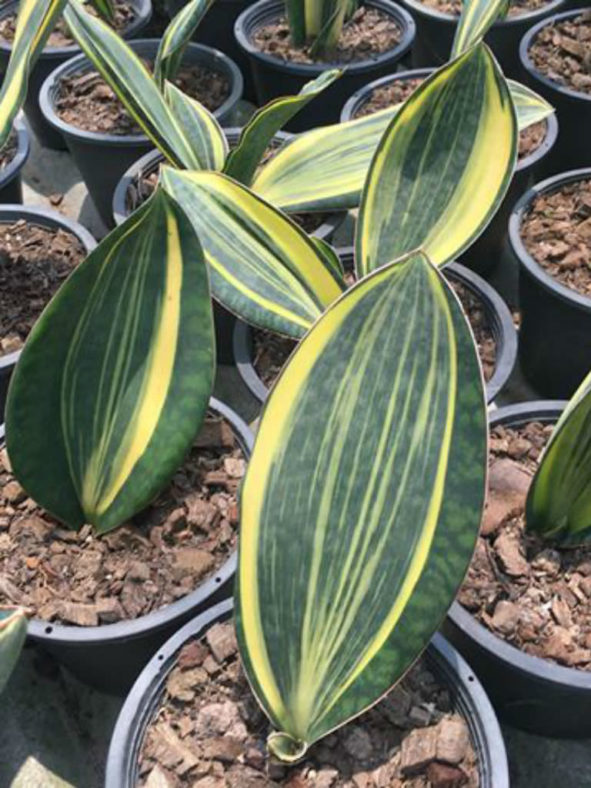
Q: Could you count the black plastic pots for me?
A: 14